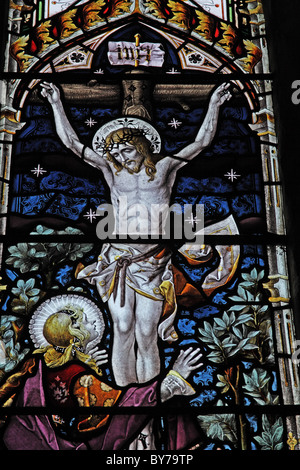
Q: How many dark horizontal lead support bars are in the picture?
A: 3